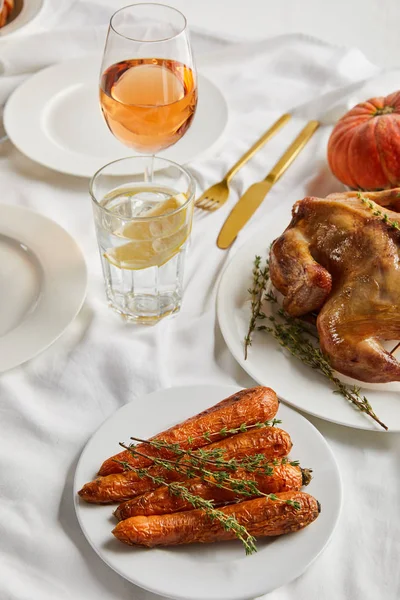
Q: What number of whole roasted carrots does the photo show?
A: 4